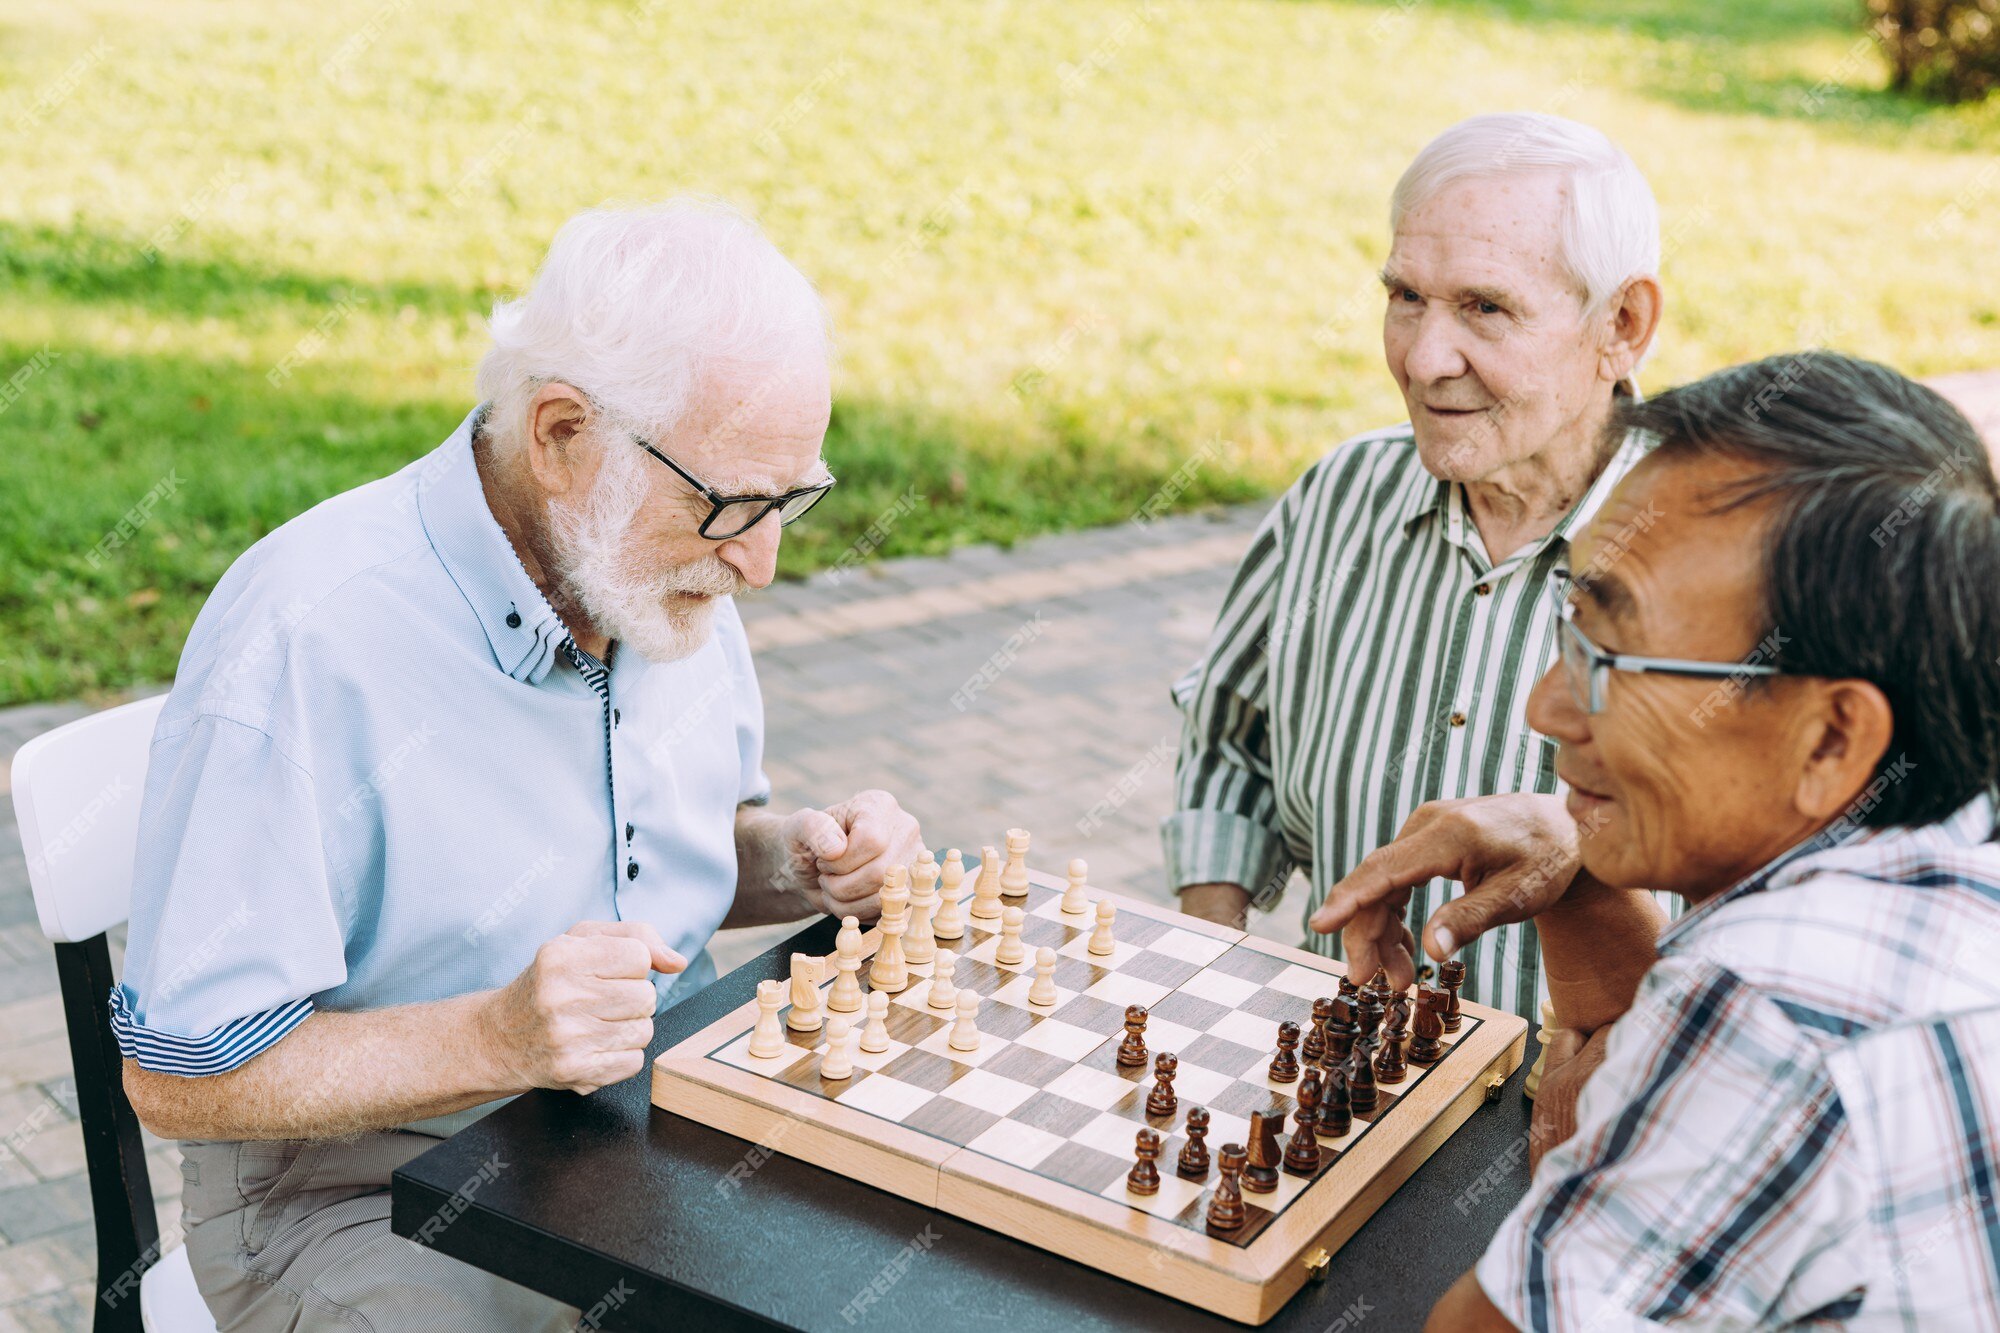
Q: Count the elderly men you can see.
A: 3